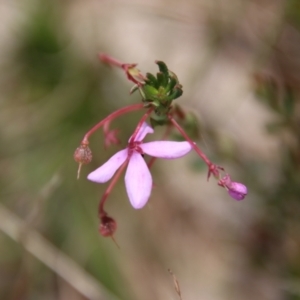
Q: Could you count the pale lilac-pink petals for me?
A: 4